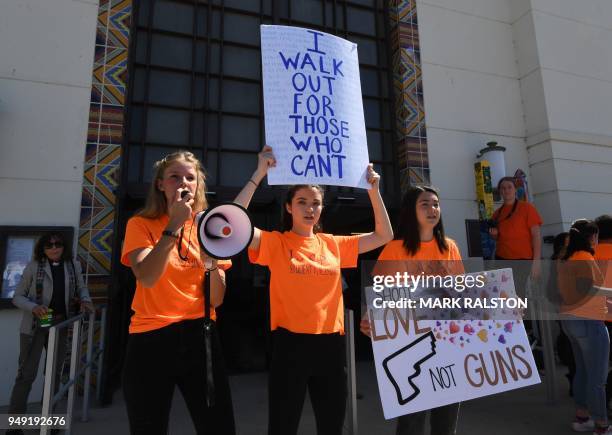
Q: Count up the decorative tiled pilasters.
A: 2